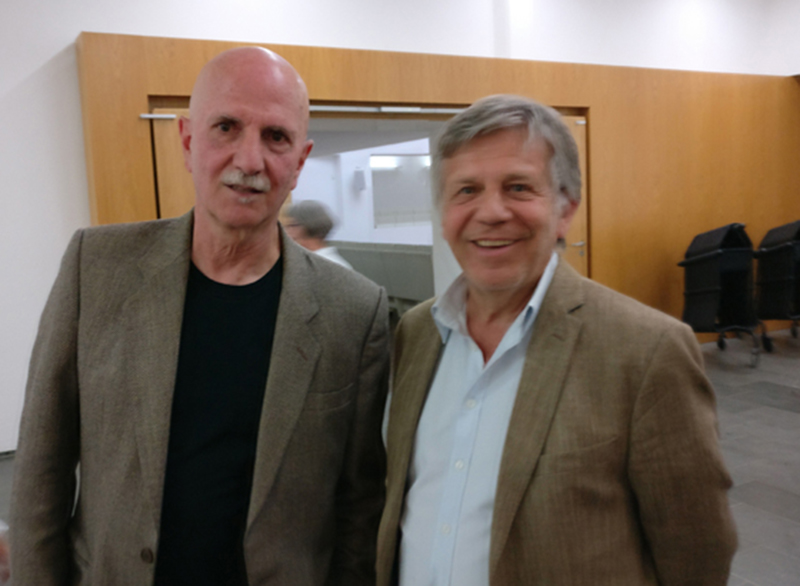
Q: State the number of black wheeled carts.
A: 2